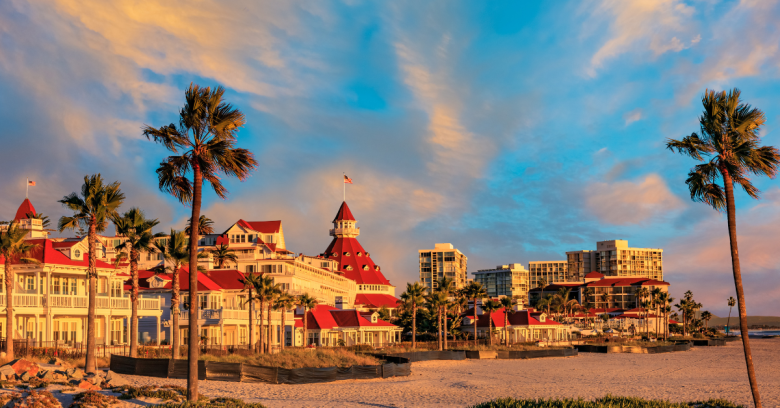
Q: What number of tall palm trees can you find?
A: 2